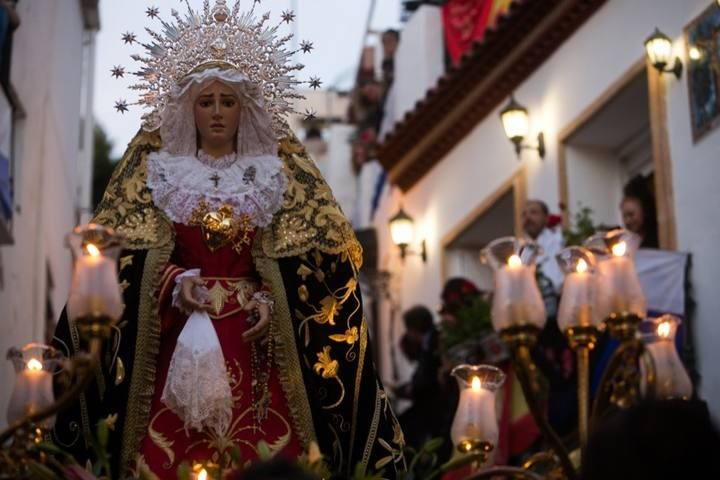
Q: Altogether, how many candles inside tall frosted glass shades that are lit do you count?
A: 7